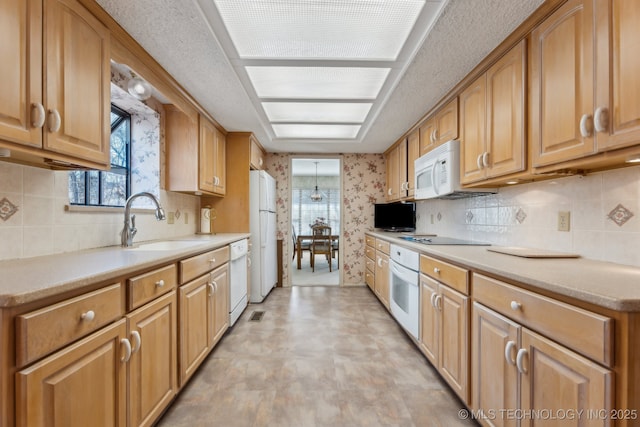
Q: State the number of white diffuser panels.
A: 4